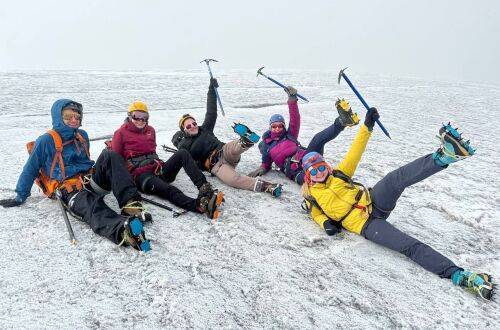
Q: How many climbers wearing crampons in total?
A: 5